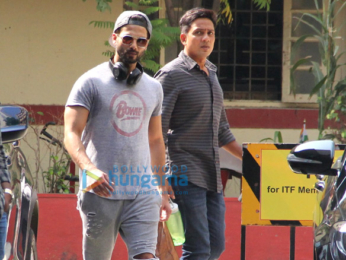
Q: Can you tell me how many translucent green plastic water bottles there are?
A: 1